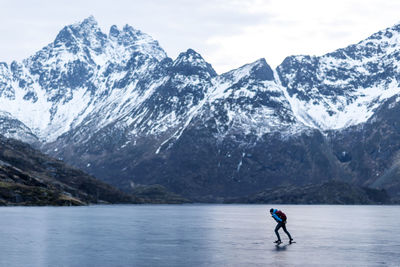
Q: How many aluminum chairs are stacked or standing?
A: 0